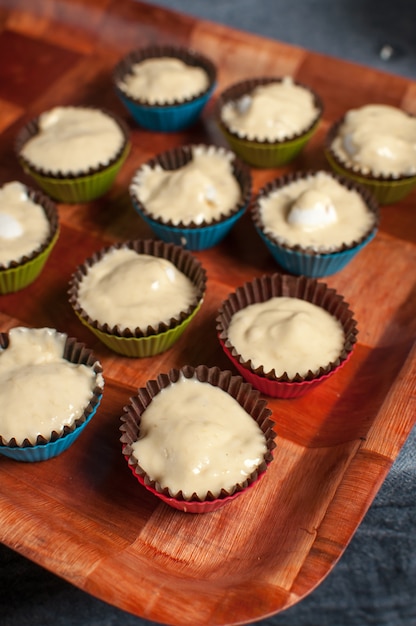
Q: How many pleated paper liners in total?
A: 11